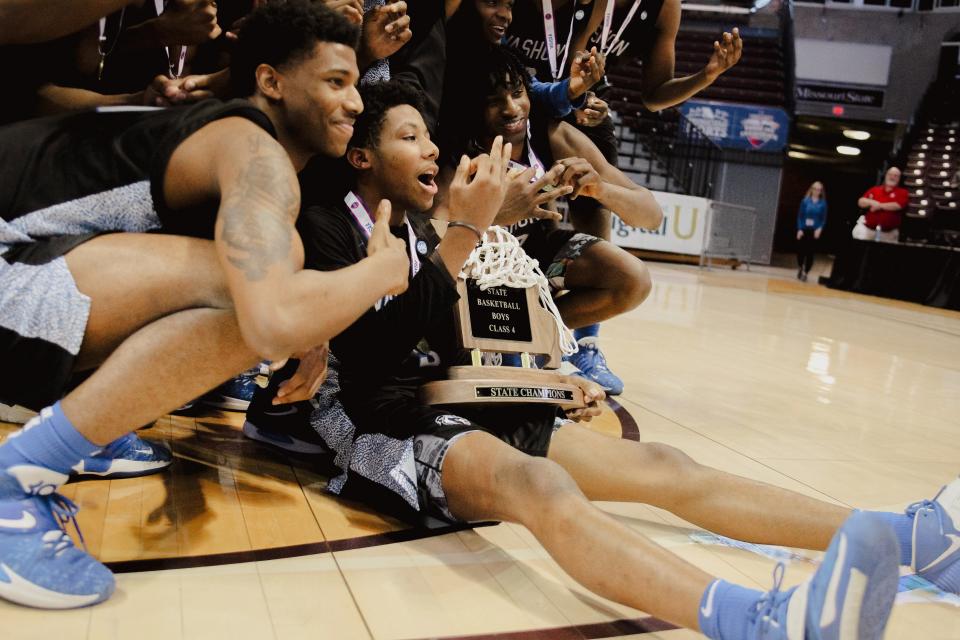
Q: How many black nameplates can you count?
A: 2